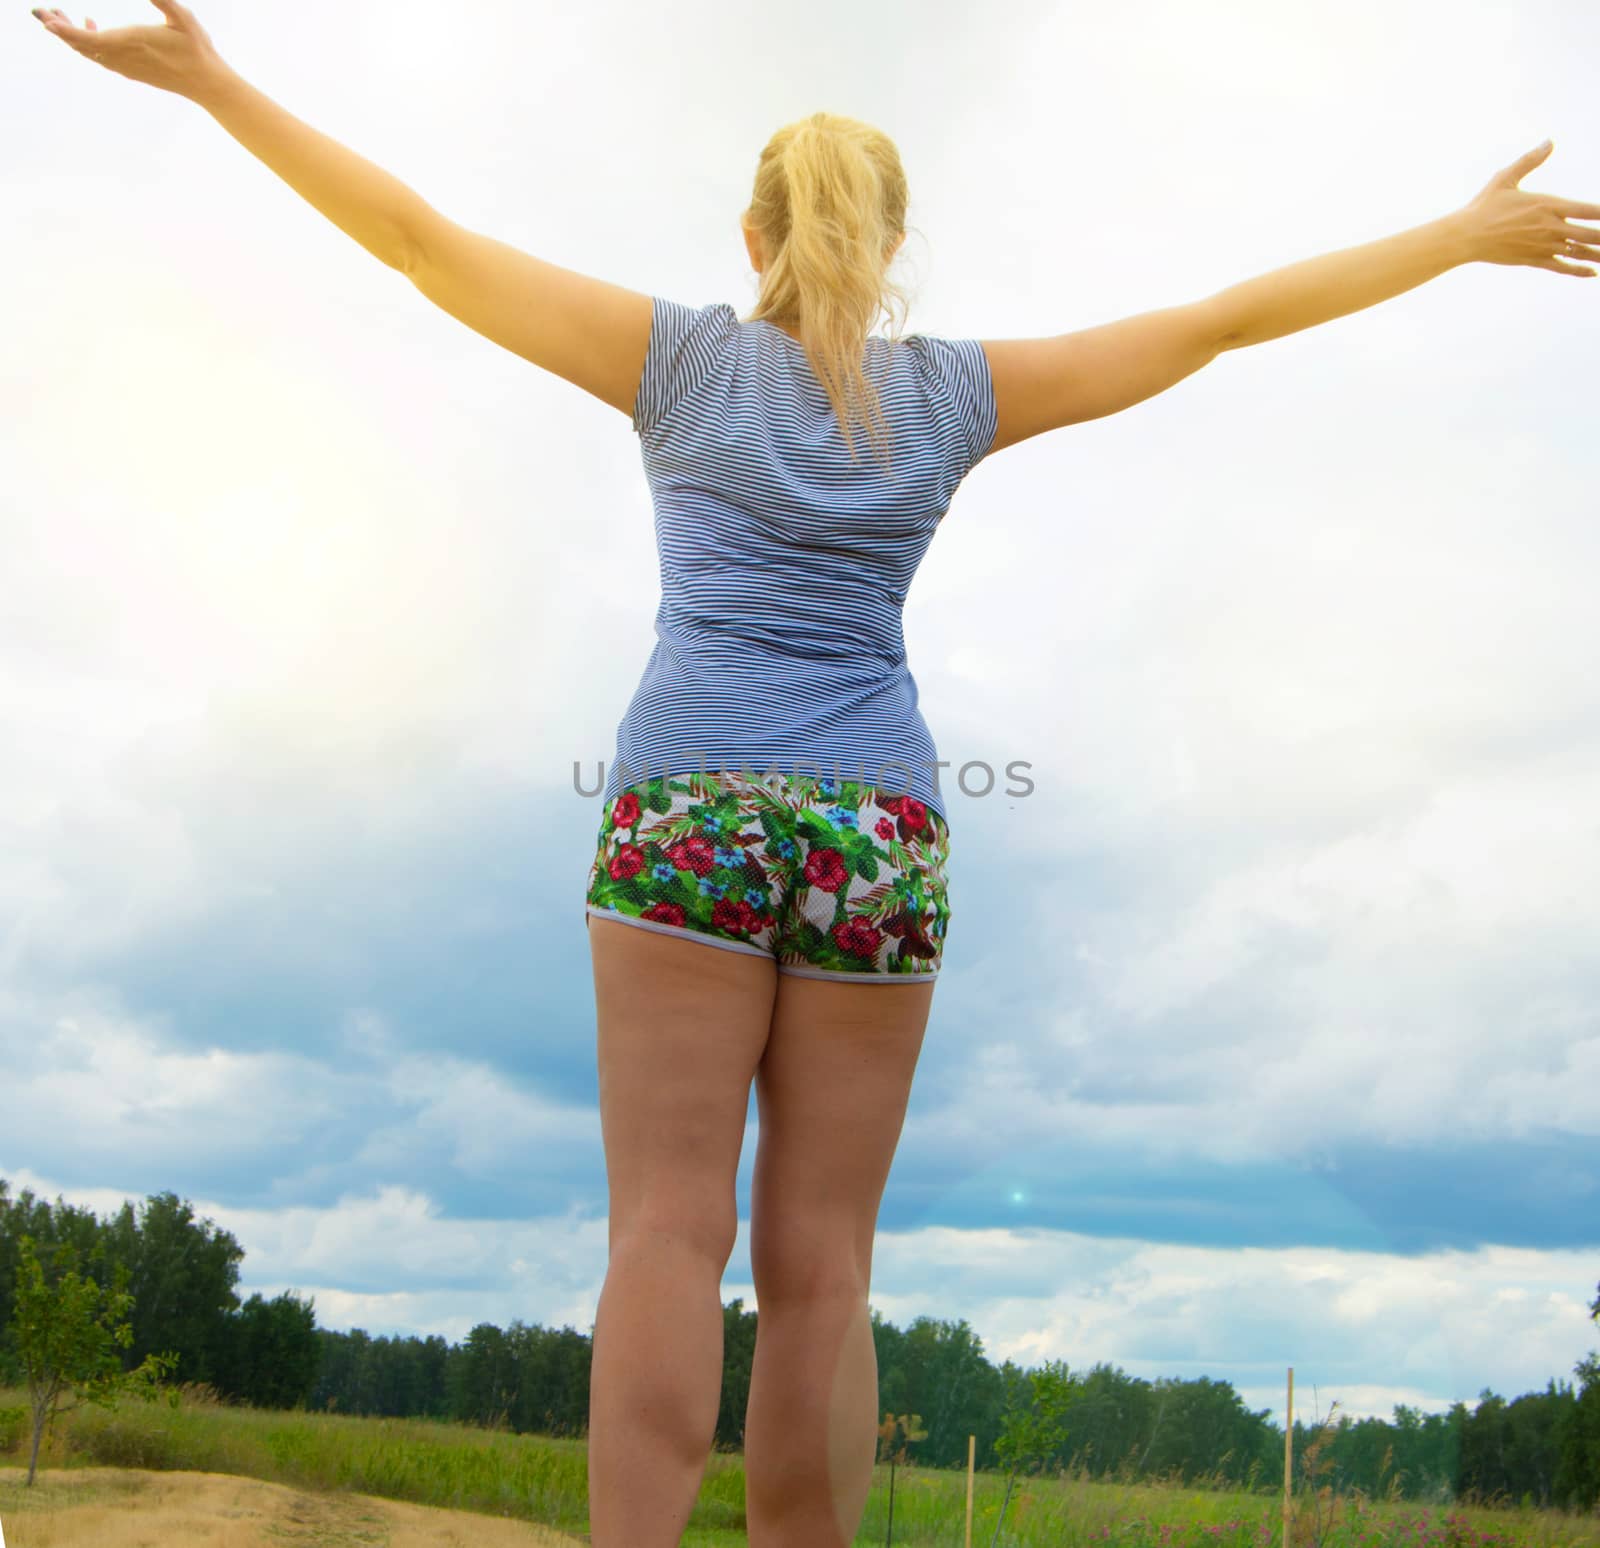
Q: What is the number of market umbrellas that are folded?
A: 0